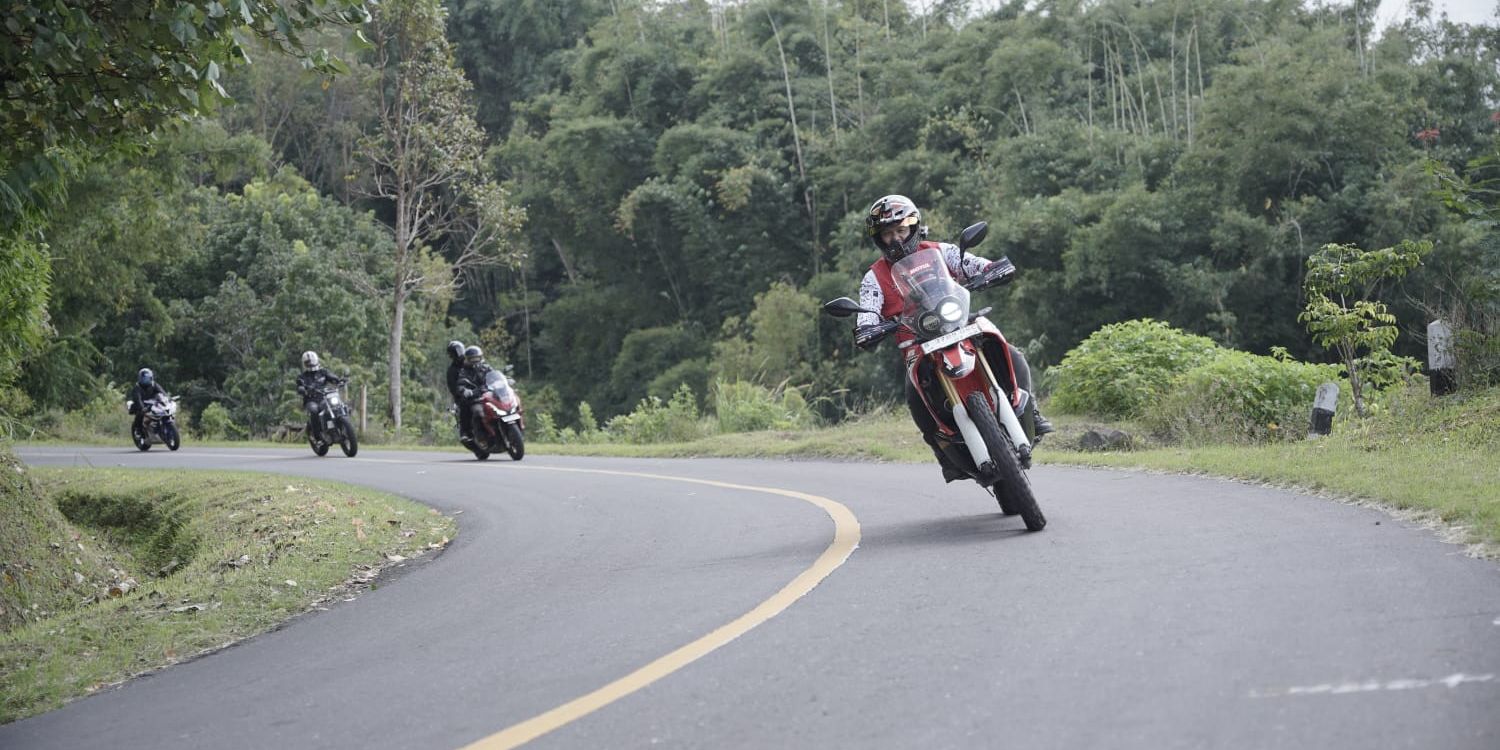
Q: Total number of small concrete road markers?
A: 2